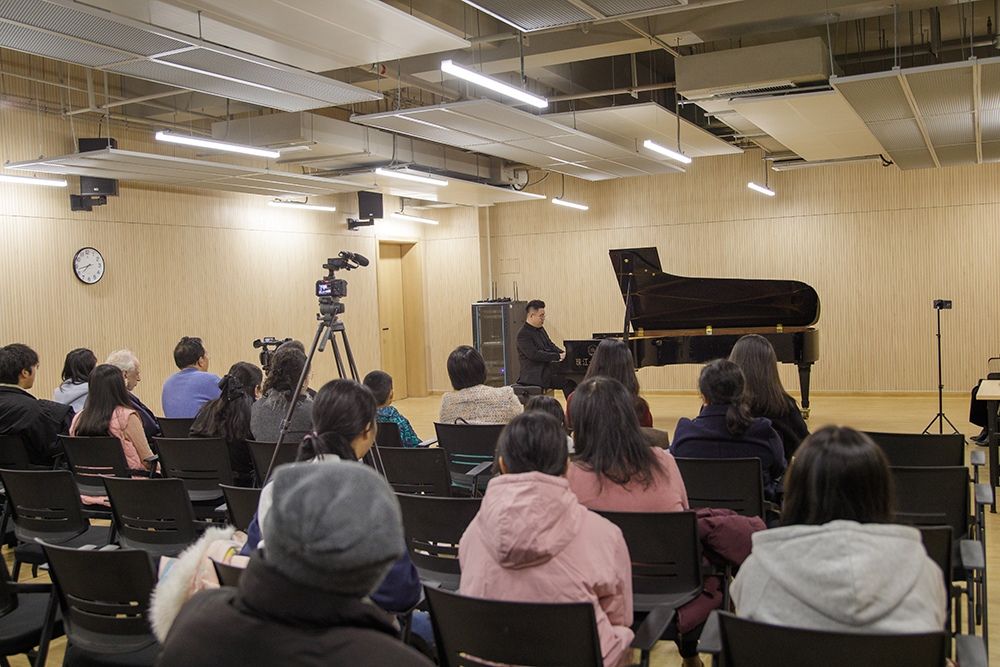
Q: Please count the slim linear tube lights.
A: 9